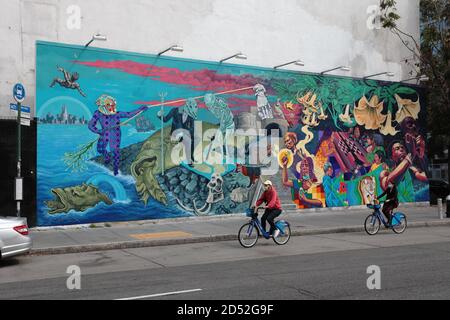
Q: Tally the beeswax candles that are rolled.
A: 0